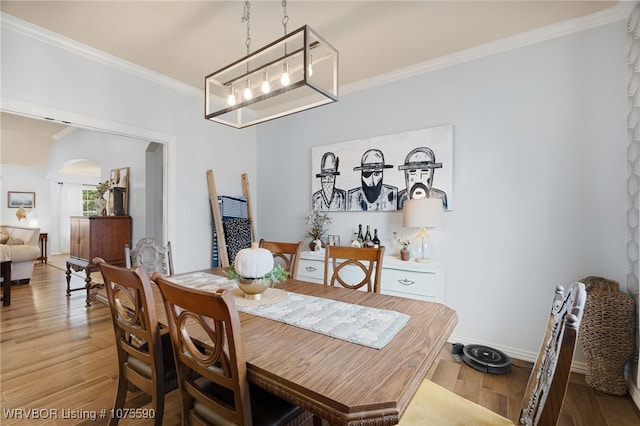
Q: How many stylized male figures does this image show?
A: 3